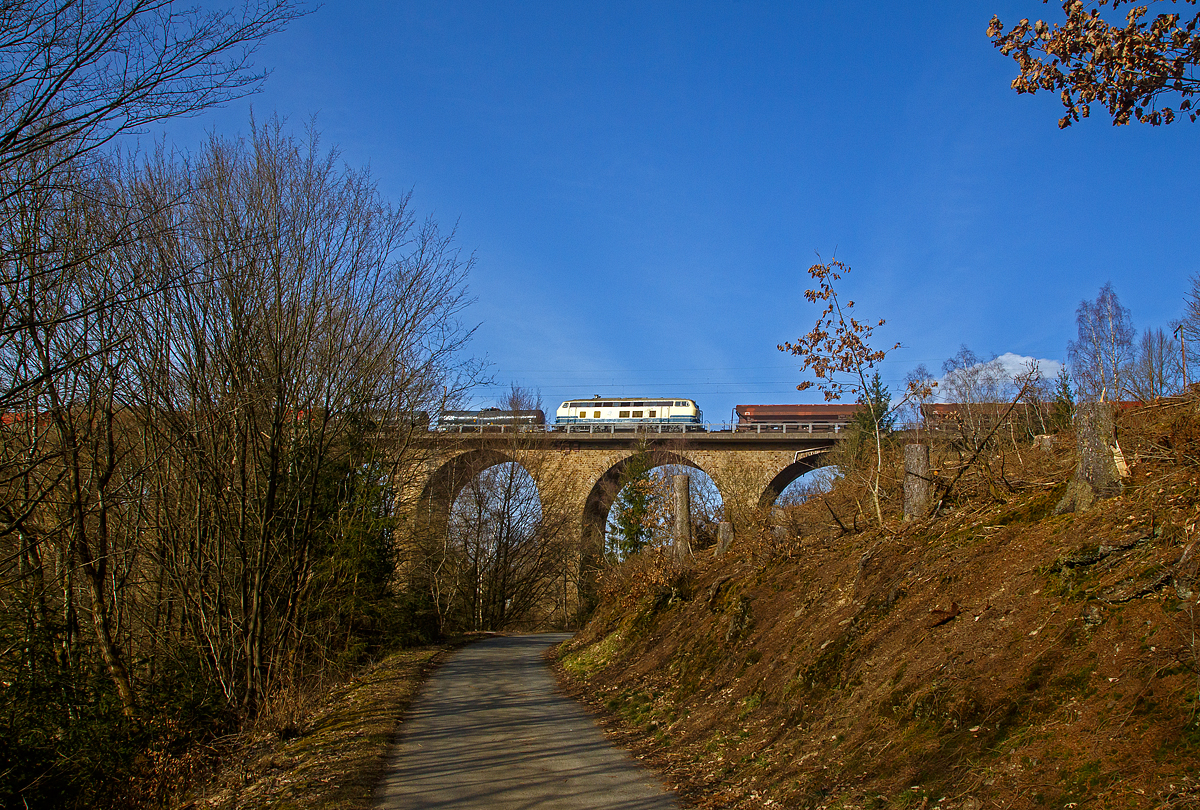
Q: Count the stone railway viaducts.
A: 1